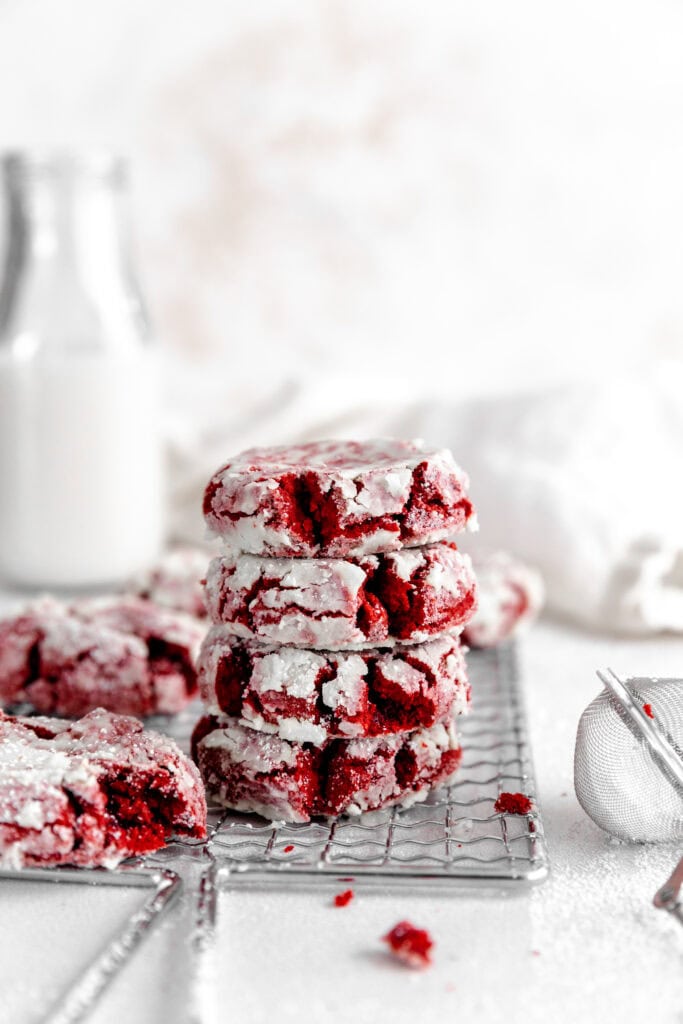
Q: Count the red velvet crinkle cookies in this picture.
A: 8